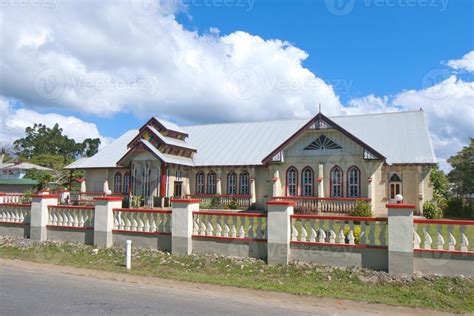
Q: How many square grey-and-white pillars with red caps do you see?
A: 5